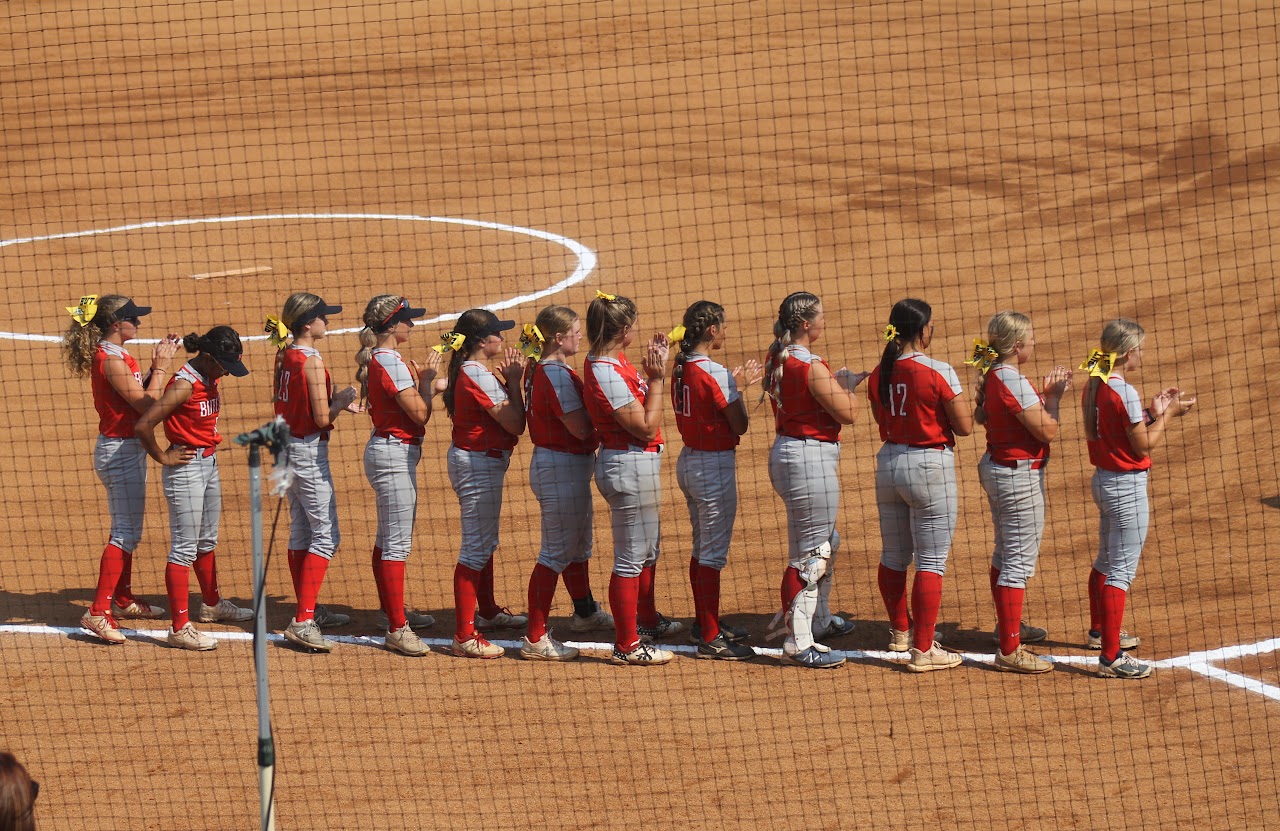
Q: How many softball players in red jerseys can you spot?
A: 12